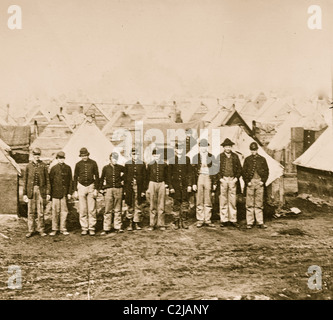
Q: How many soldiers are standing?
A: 10